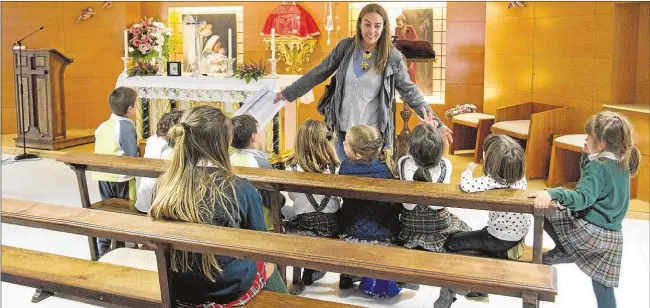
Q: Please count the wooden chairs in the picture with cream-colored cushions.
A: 3